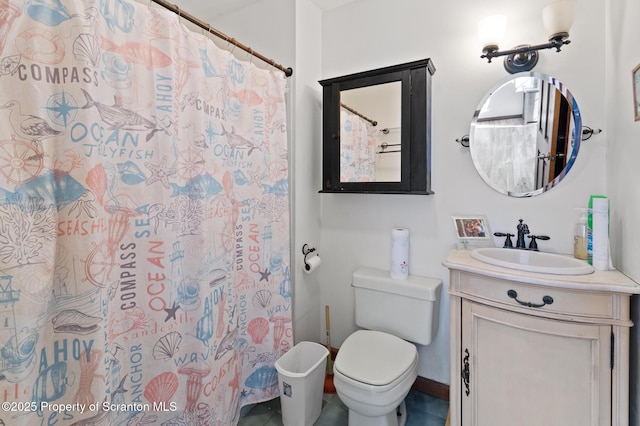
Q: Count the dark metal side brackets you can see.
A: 2